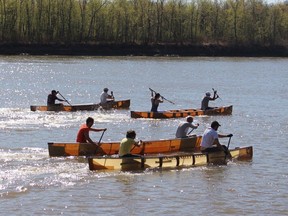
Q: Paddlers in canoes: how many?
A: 8